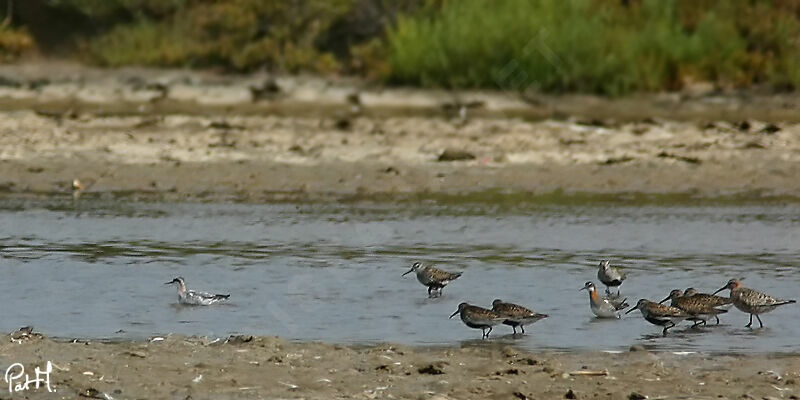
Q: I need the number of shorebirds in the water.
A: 10